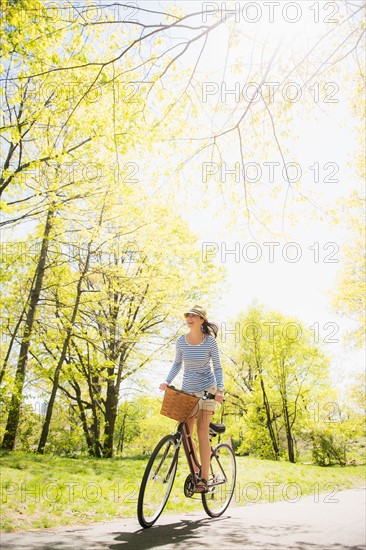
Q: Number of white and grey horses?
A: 0